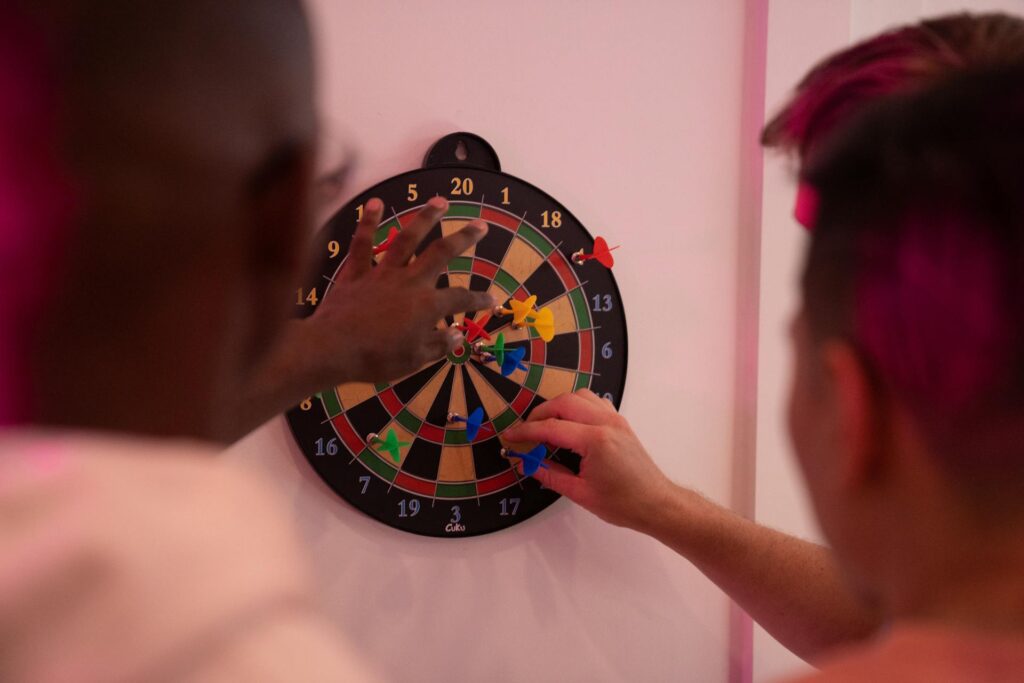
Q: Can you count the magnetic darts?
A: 10